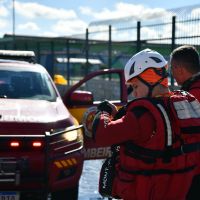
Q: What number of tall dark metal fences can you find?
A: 1